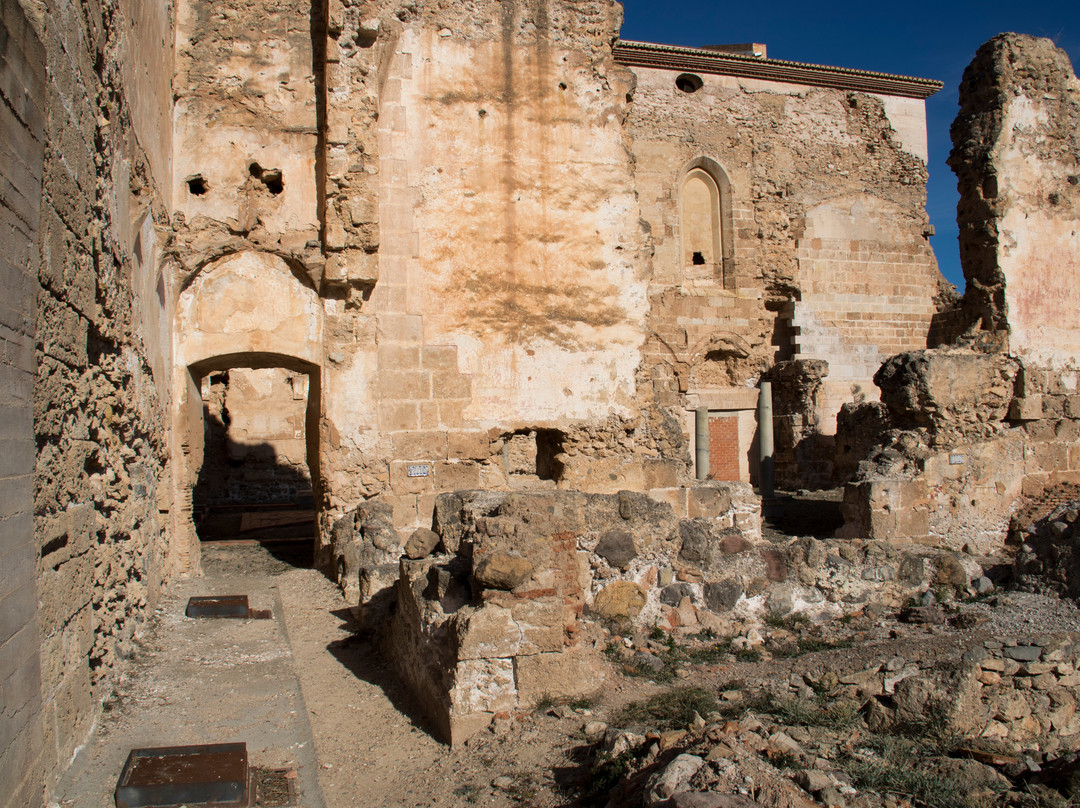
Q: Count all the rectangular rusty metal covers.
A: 2